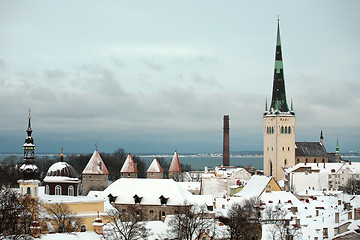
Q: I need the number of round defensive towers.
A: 4